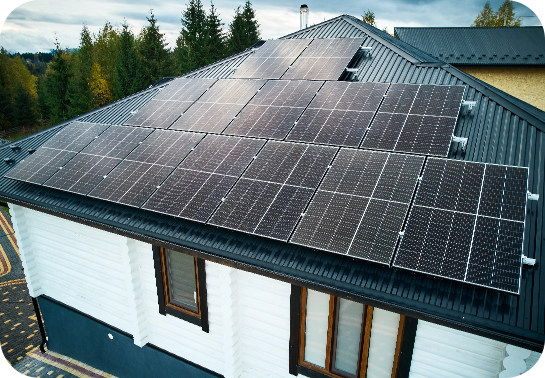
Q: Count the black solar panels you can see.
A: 14